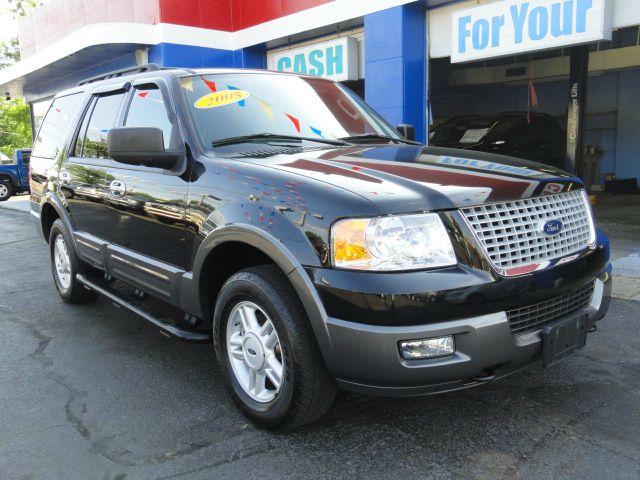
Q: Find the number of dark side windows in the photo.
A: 3